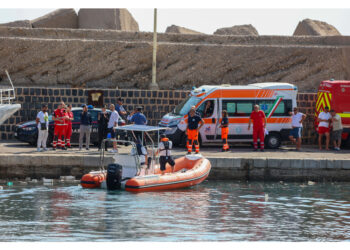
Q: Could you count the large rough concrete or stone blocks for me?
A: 6